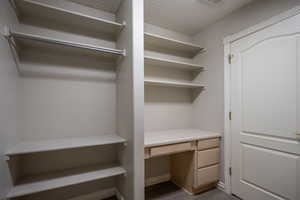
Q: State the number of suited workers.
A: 0